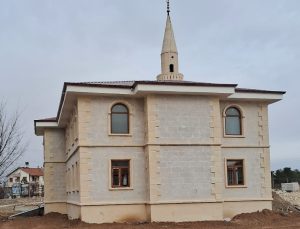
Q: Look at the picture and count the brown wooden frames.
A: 4